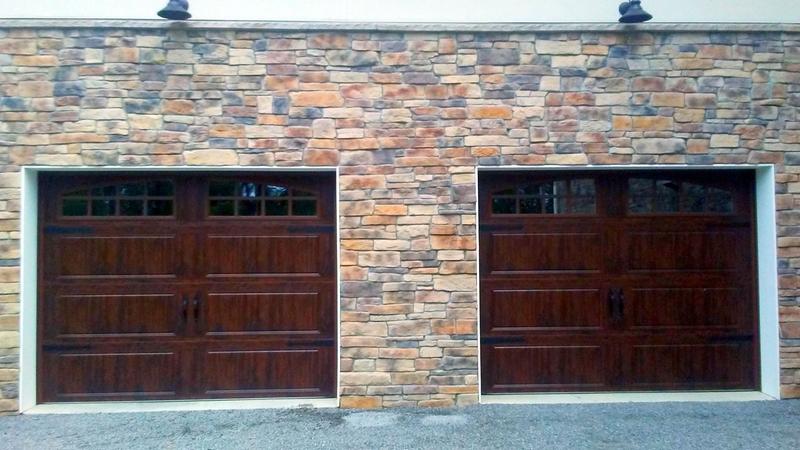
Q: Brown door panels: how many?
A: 12